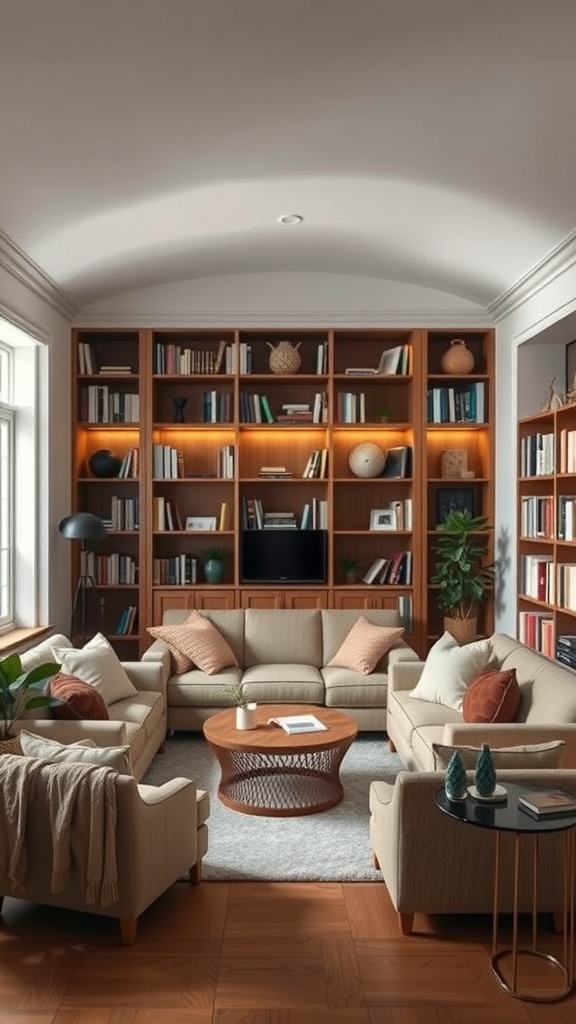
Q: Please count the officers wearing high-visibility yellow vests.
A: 0